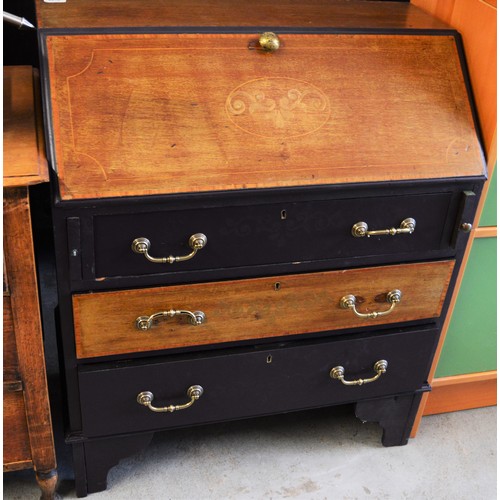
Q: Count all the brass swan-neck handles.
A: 6